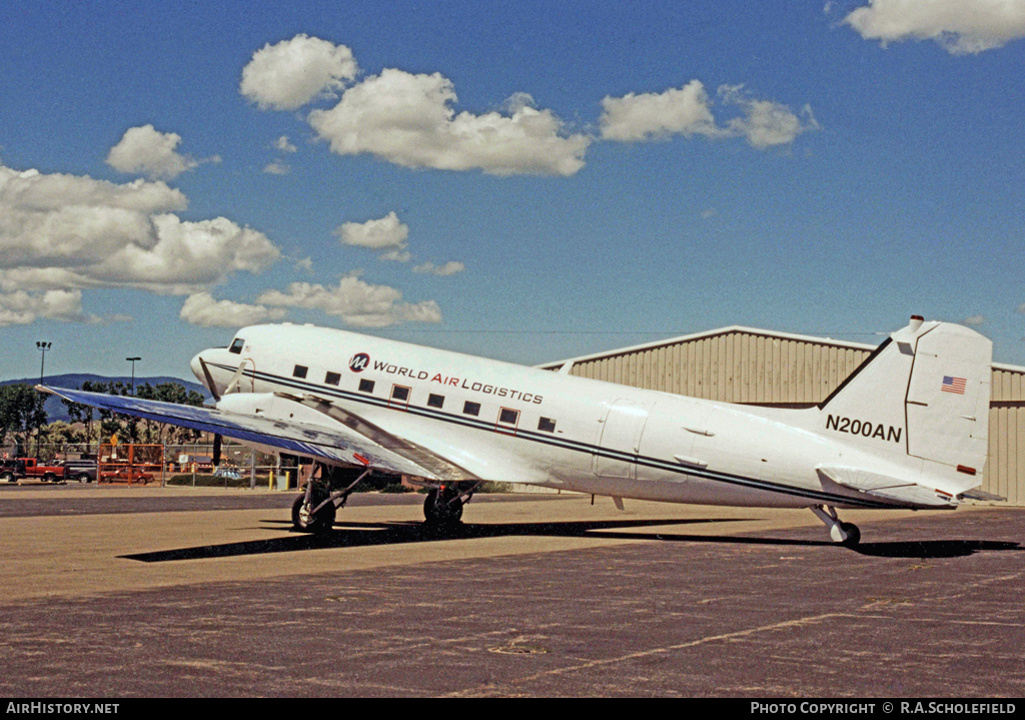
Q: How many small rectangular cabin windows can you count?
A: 8